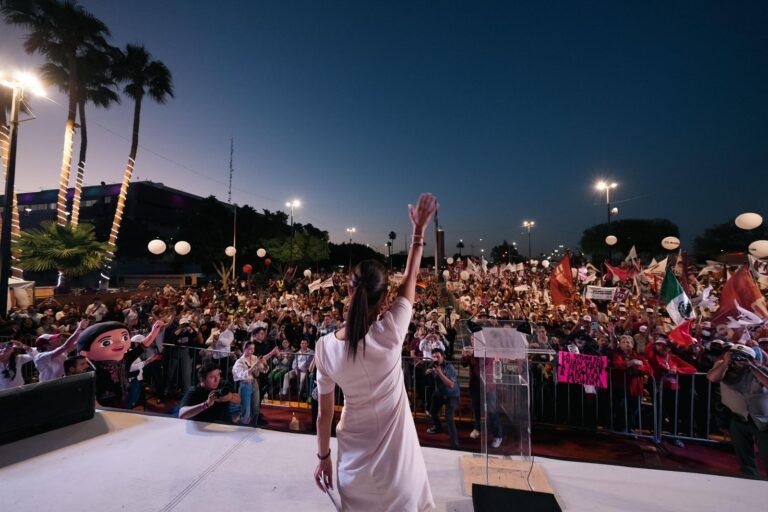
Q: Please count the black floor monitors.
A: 2